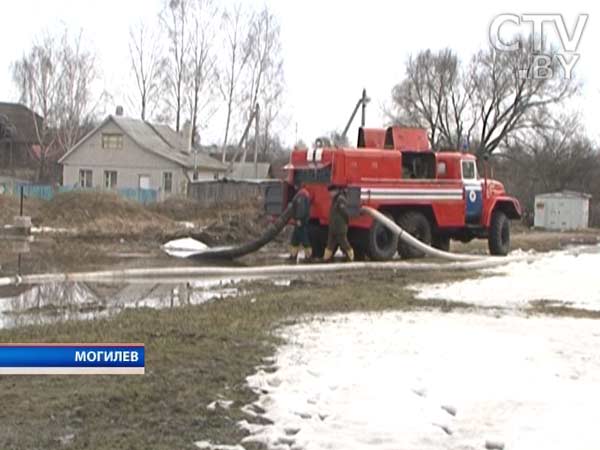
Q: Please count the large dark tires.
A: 3